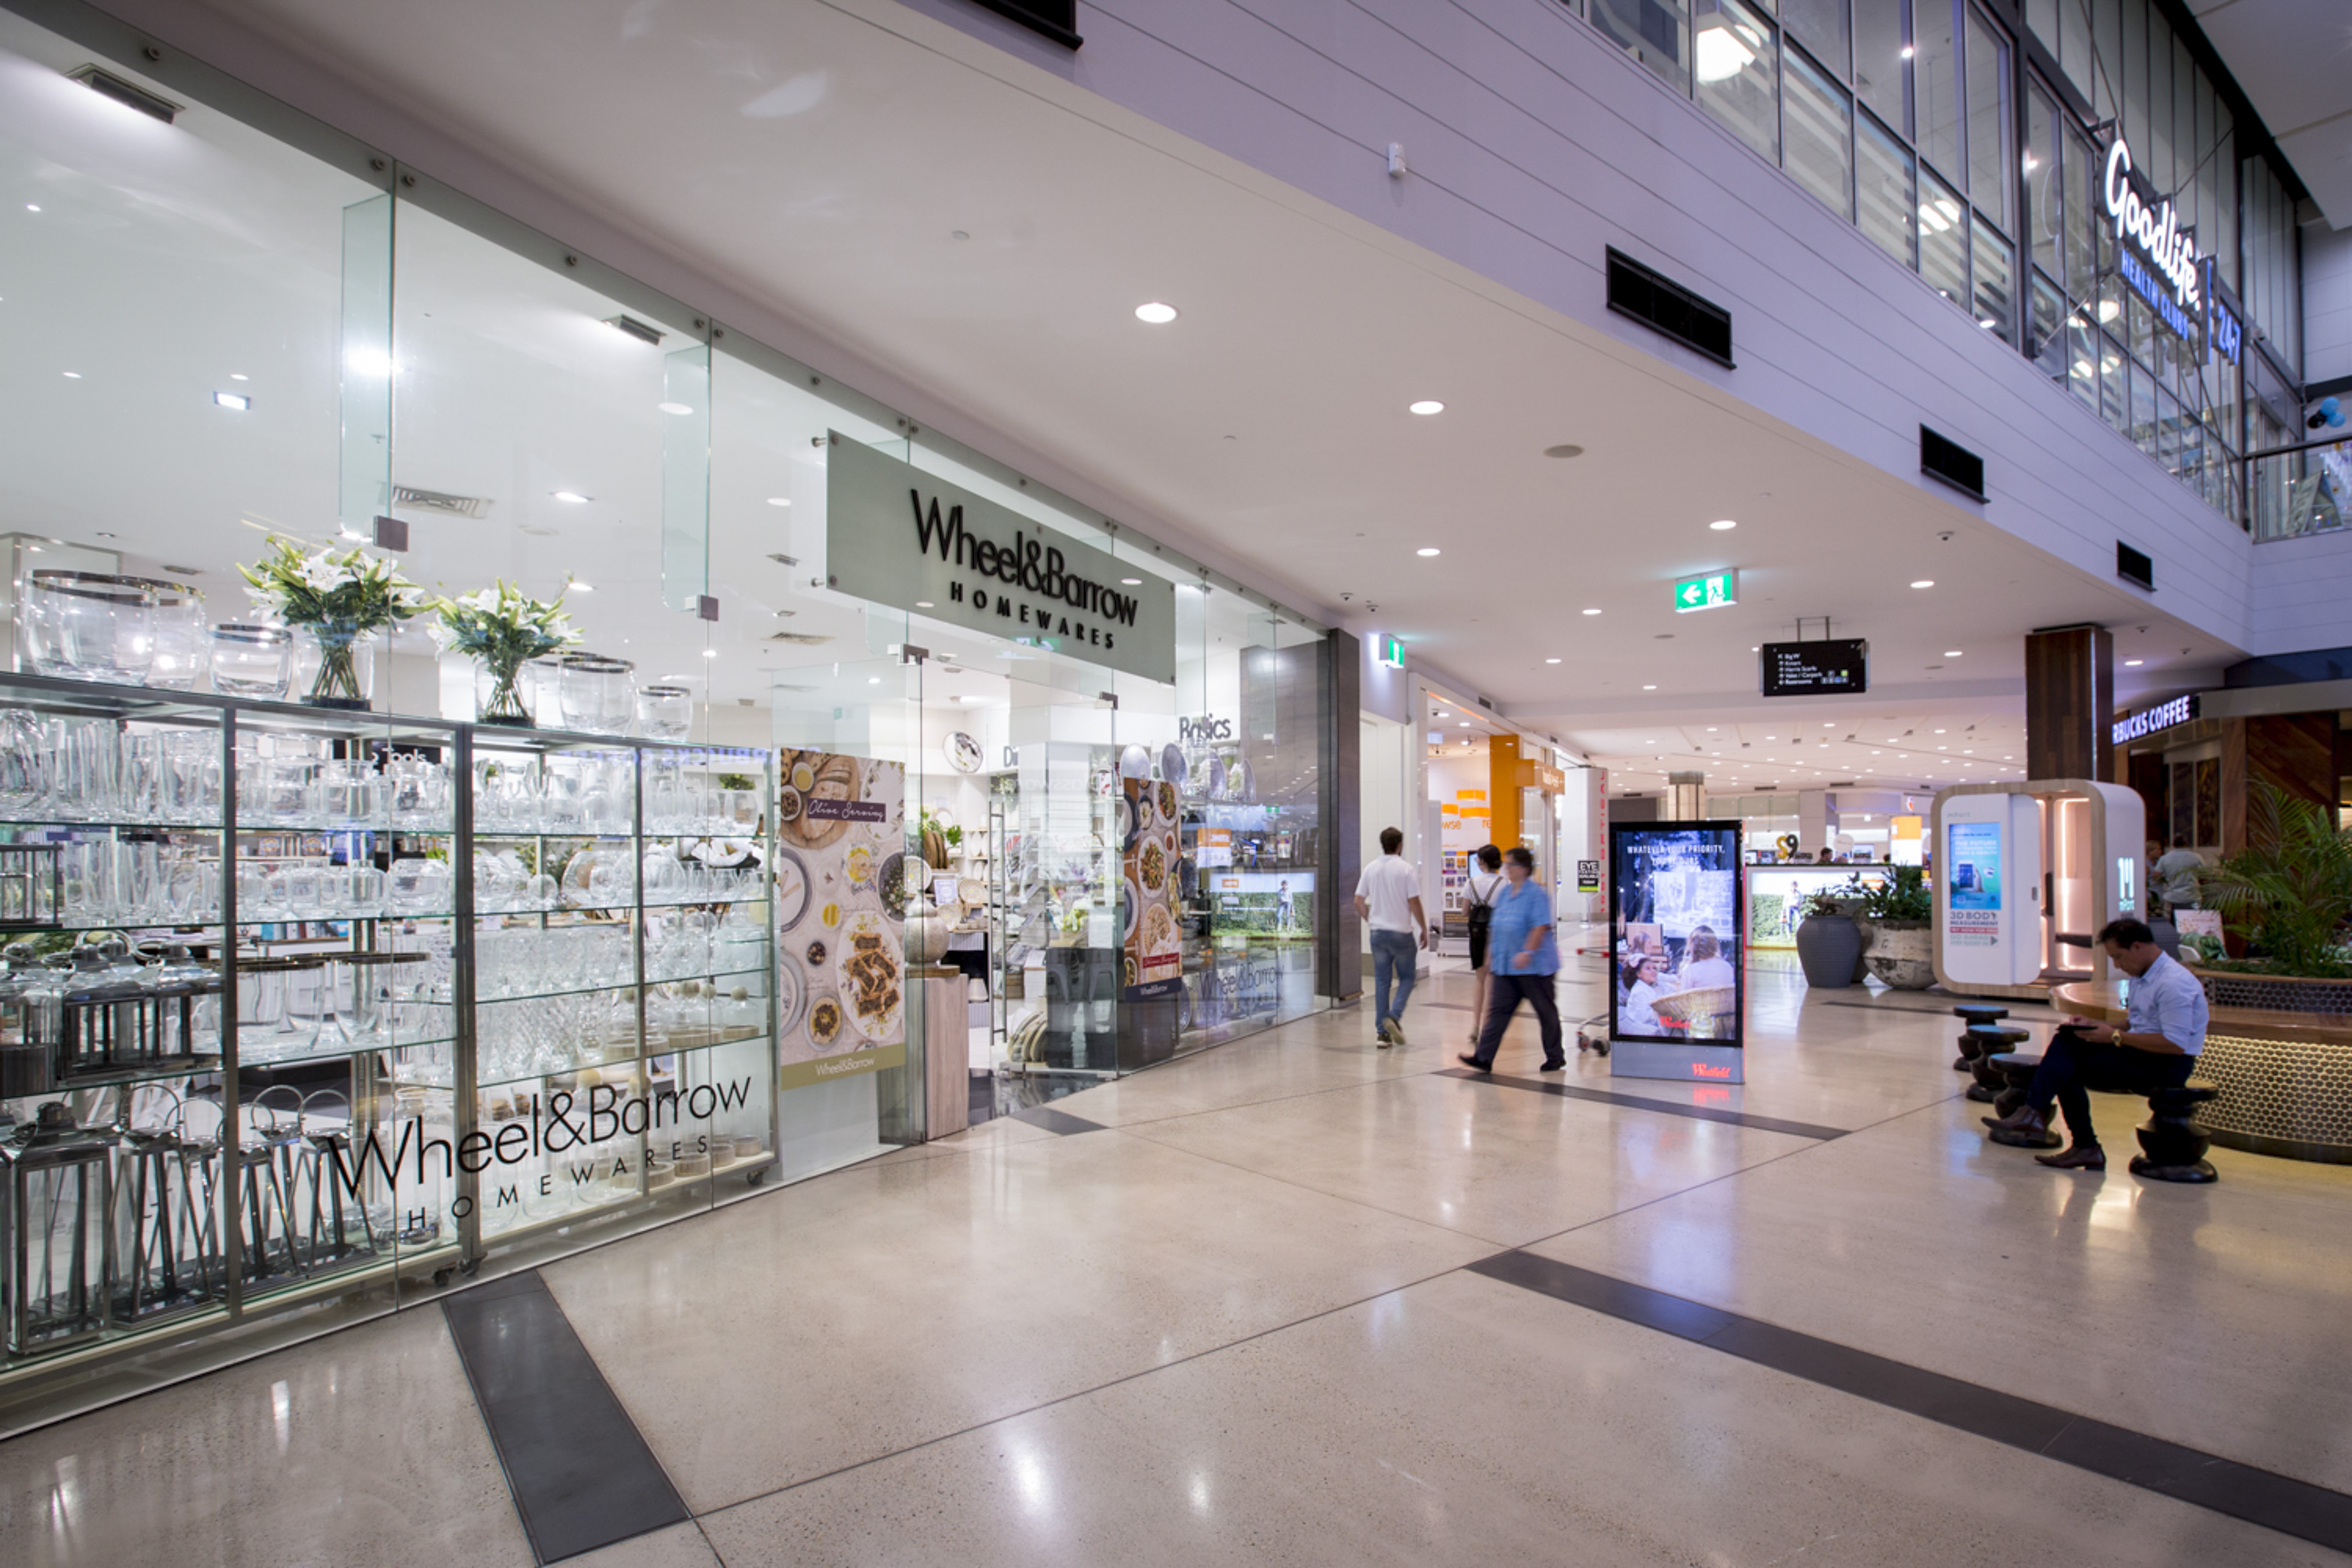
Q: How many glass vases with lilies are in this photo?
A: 2